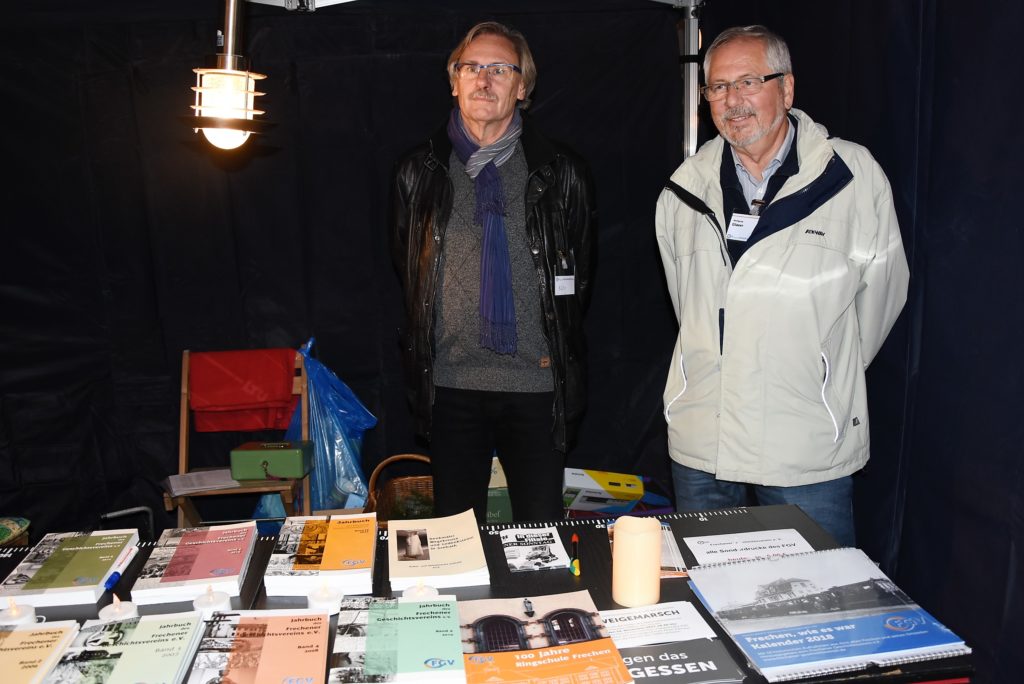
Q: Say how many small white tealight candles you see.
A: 5